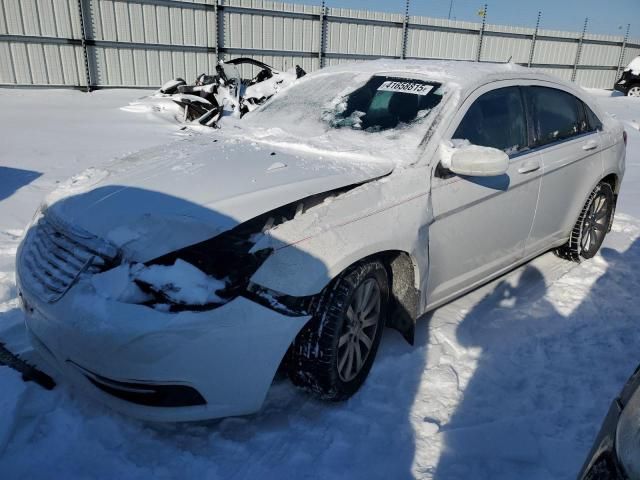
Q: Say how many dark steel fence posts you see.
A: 8